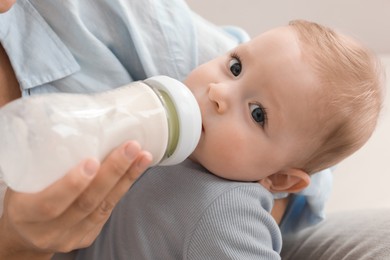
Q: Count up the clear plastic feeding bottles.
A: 1